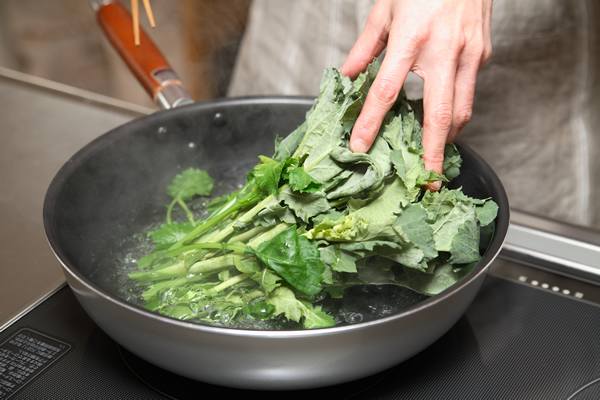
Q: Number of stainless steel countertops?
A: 1